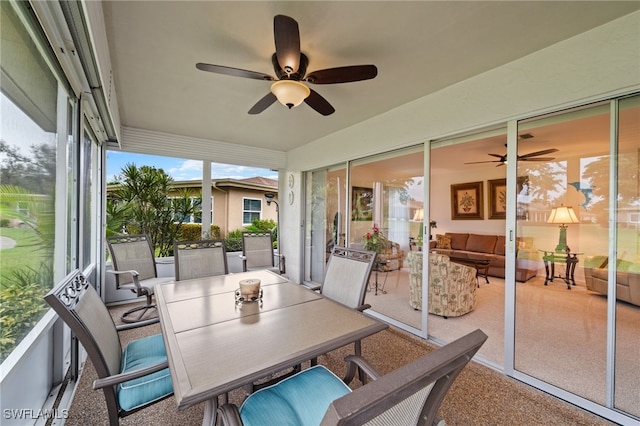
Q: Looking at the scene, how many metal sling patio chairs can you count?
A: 6